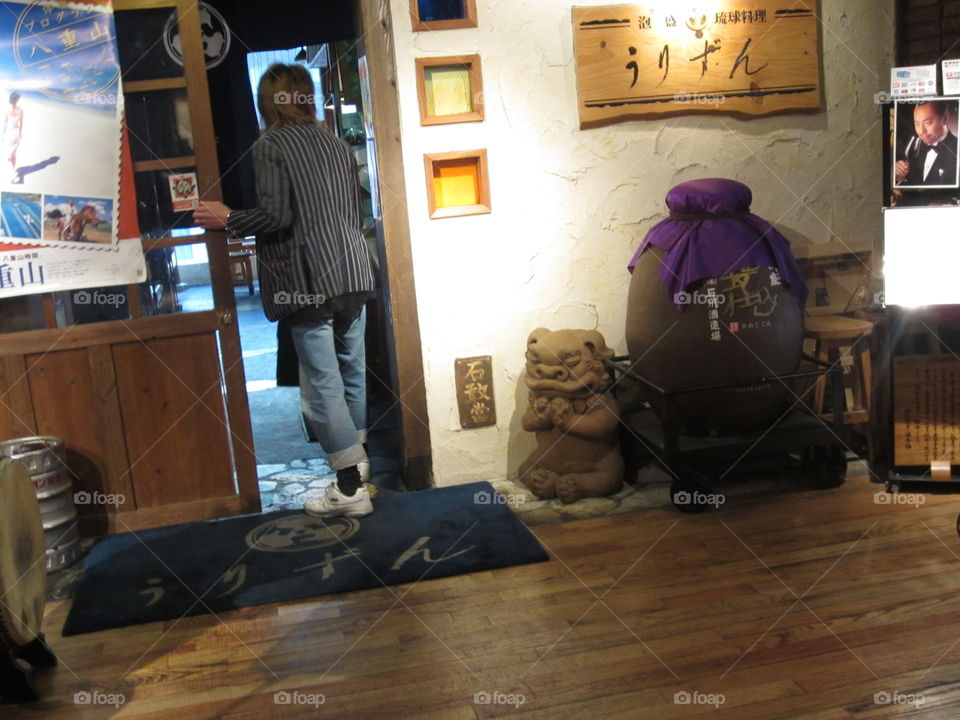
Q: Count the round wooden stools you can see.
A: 1